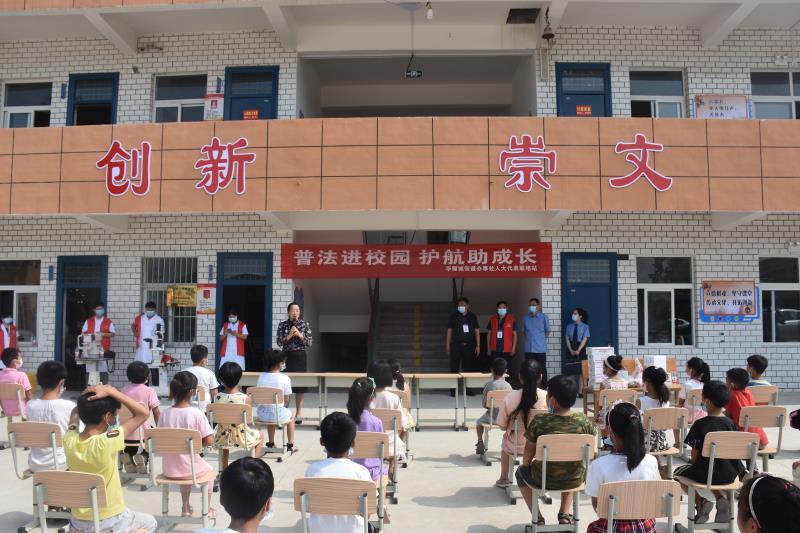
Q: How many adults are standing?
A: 9